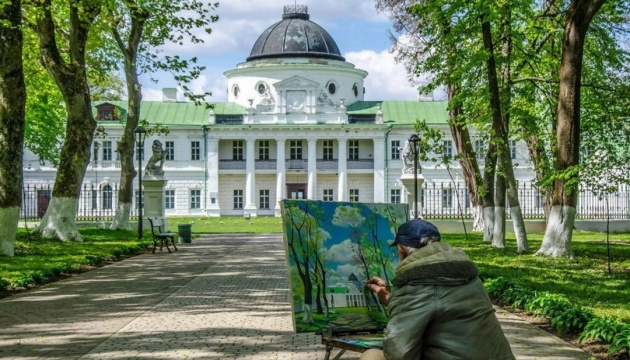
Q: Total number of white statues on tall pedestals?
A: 2